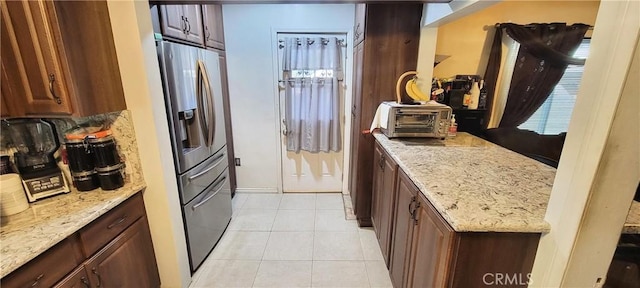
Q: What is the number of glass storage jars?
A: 4